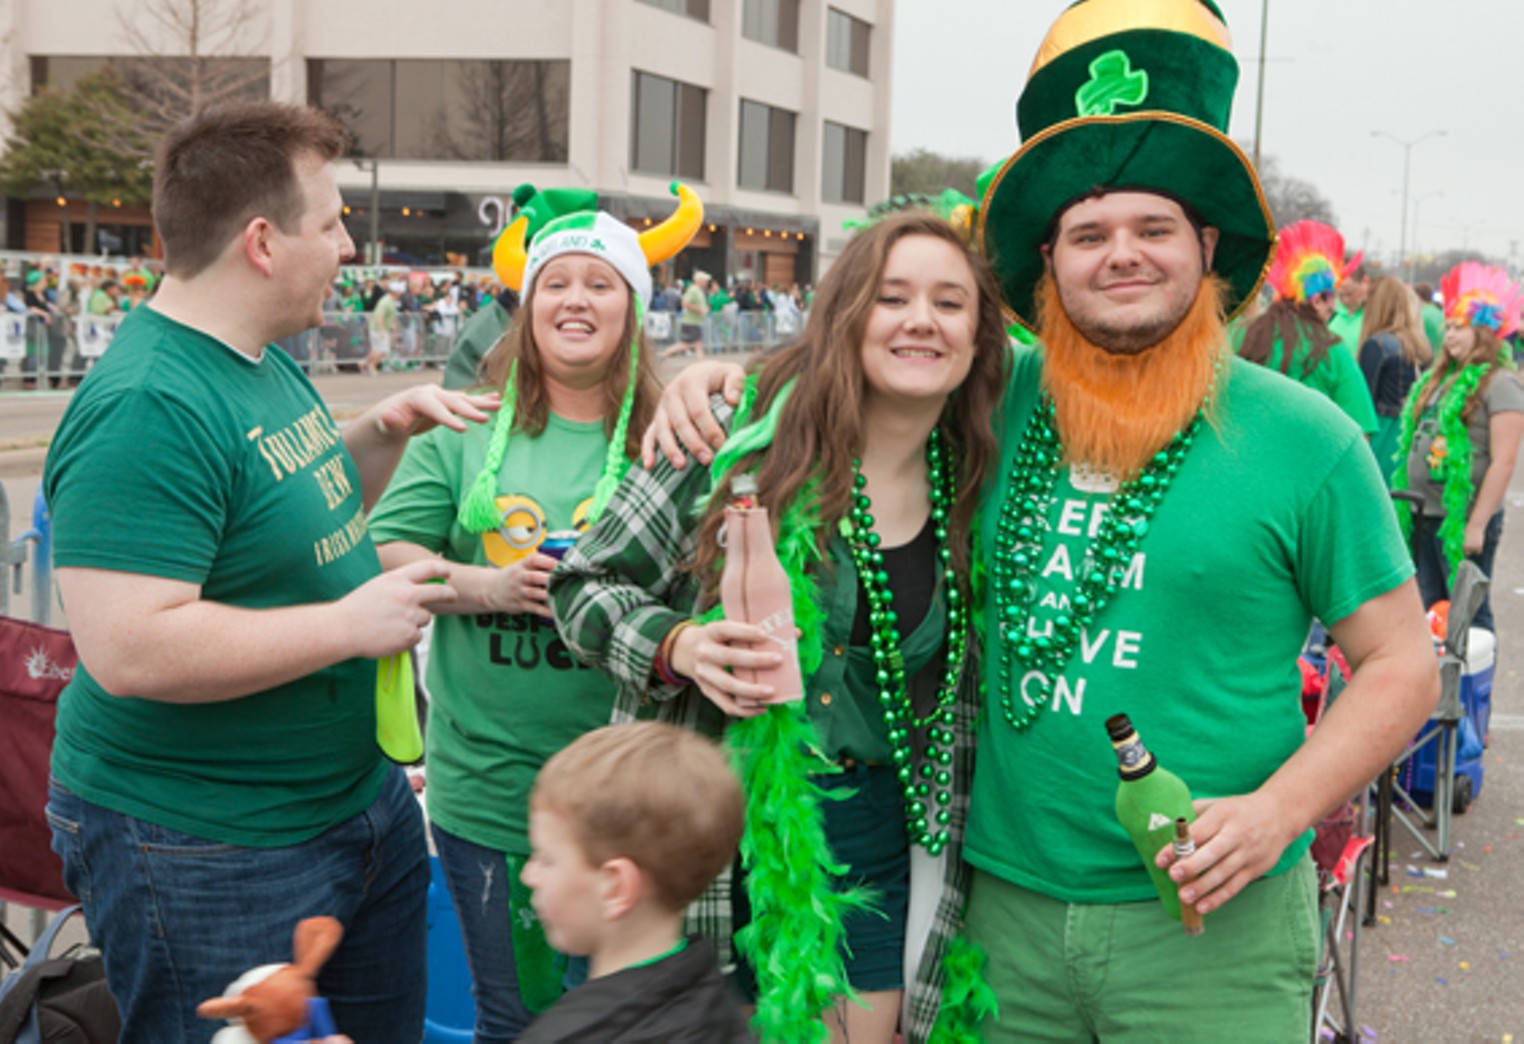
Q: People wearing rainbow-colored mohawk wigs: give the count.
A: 2